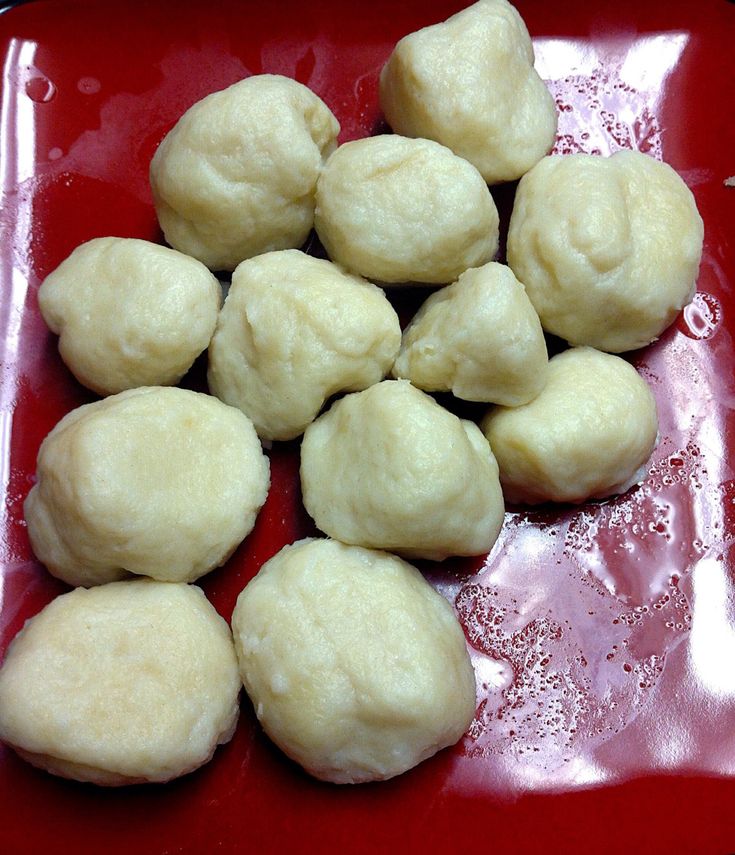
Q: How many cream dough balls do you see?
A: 12